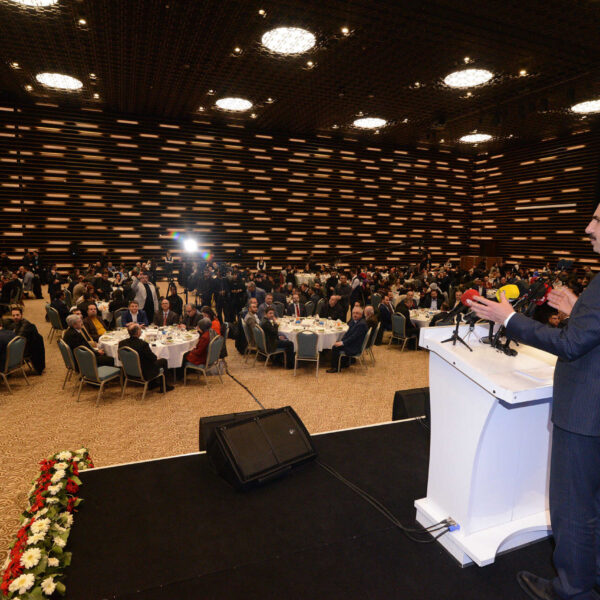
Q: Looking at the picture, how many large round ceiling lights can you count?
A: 8